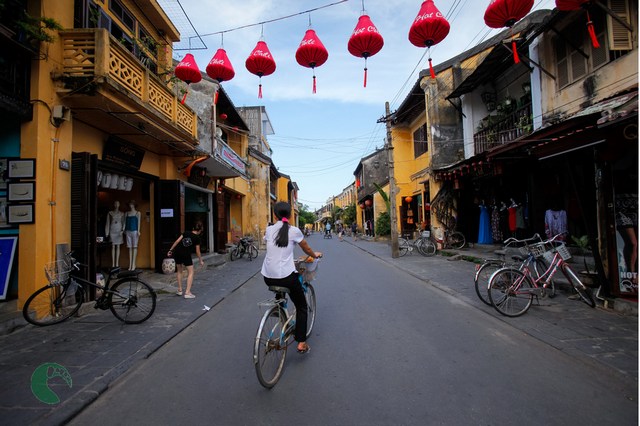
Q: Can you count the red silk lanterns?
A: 8